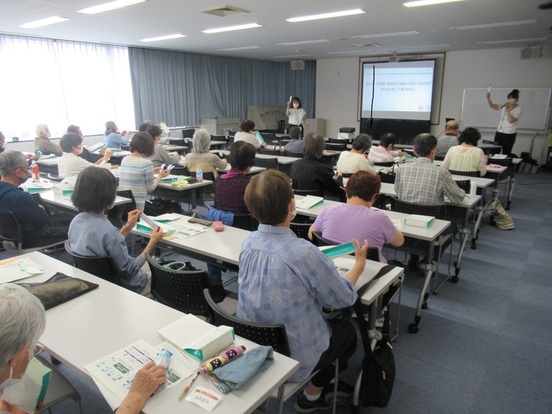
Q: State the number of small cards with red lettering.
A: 1